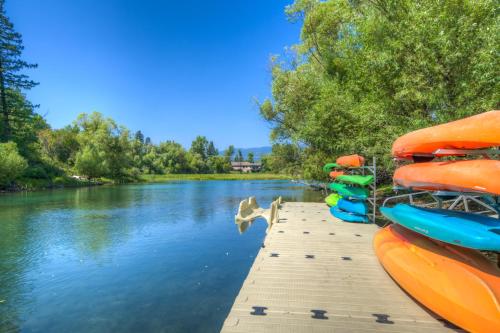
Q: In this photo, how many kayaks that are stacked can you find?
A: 12